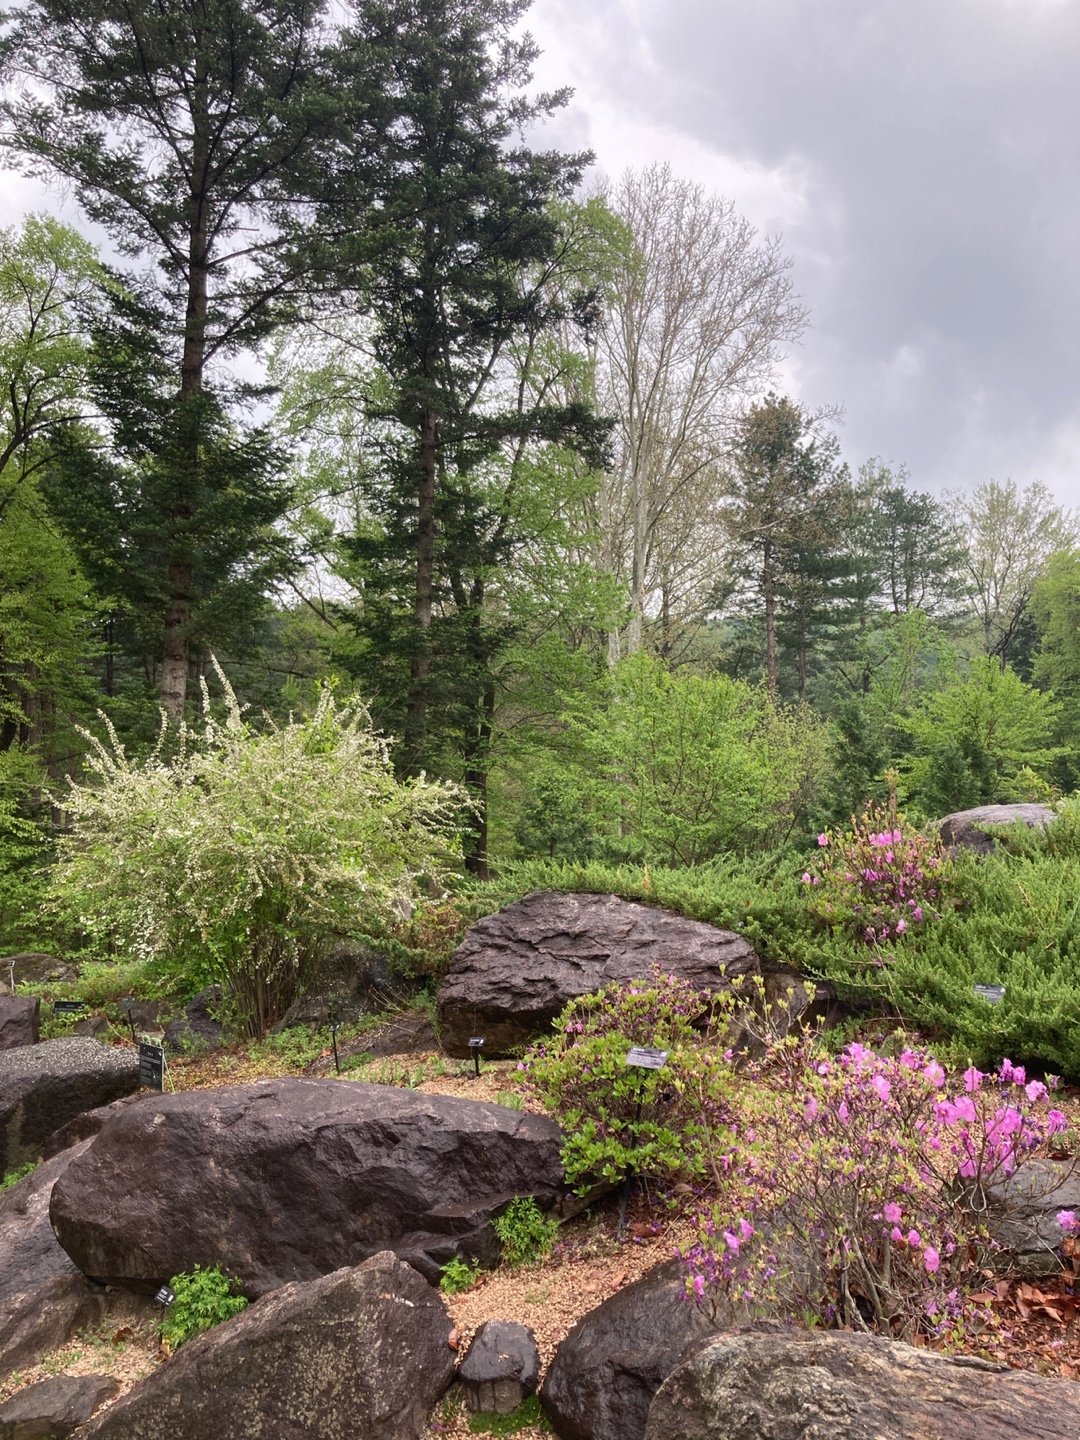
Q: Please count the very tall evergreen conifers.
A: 2